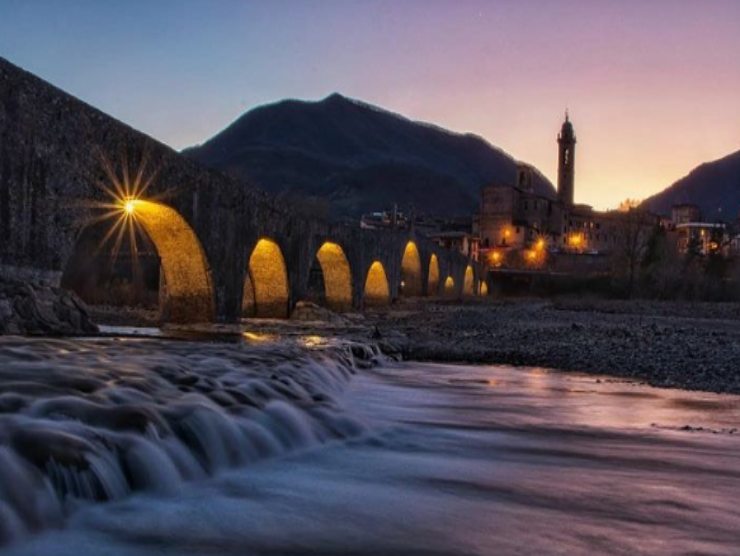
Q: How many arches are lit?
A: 9